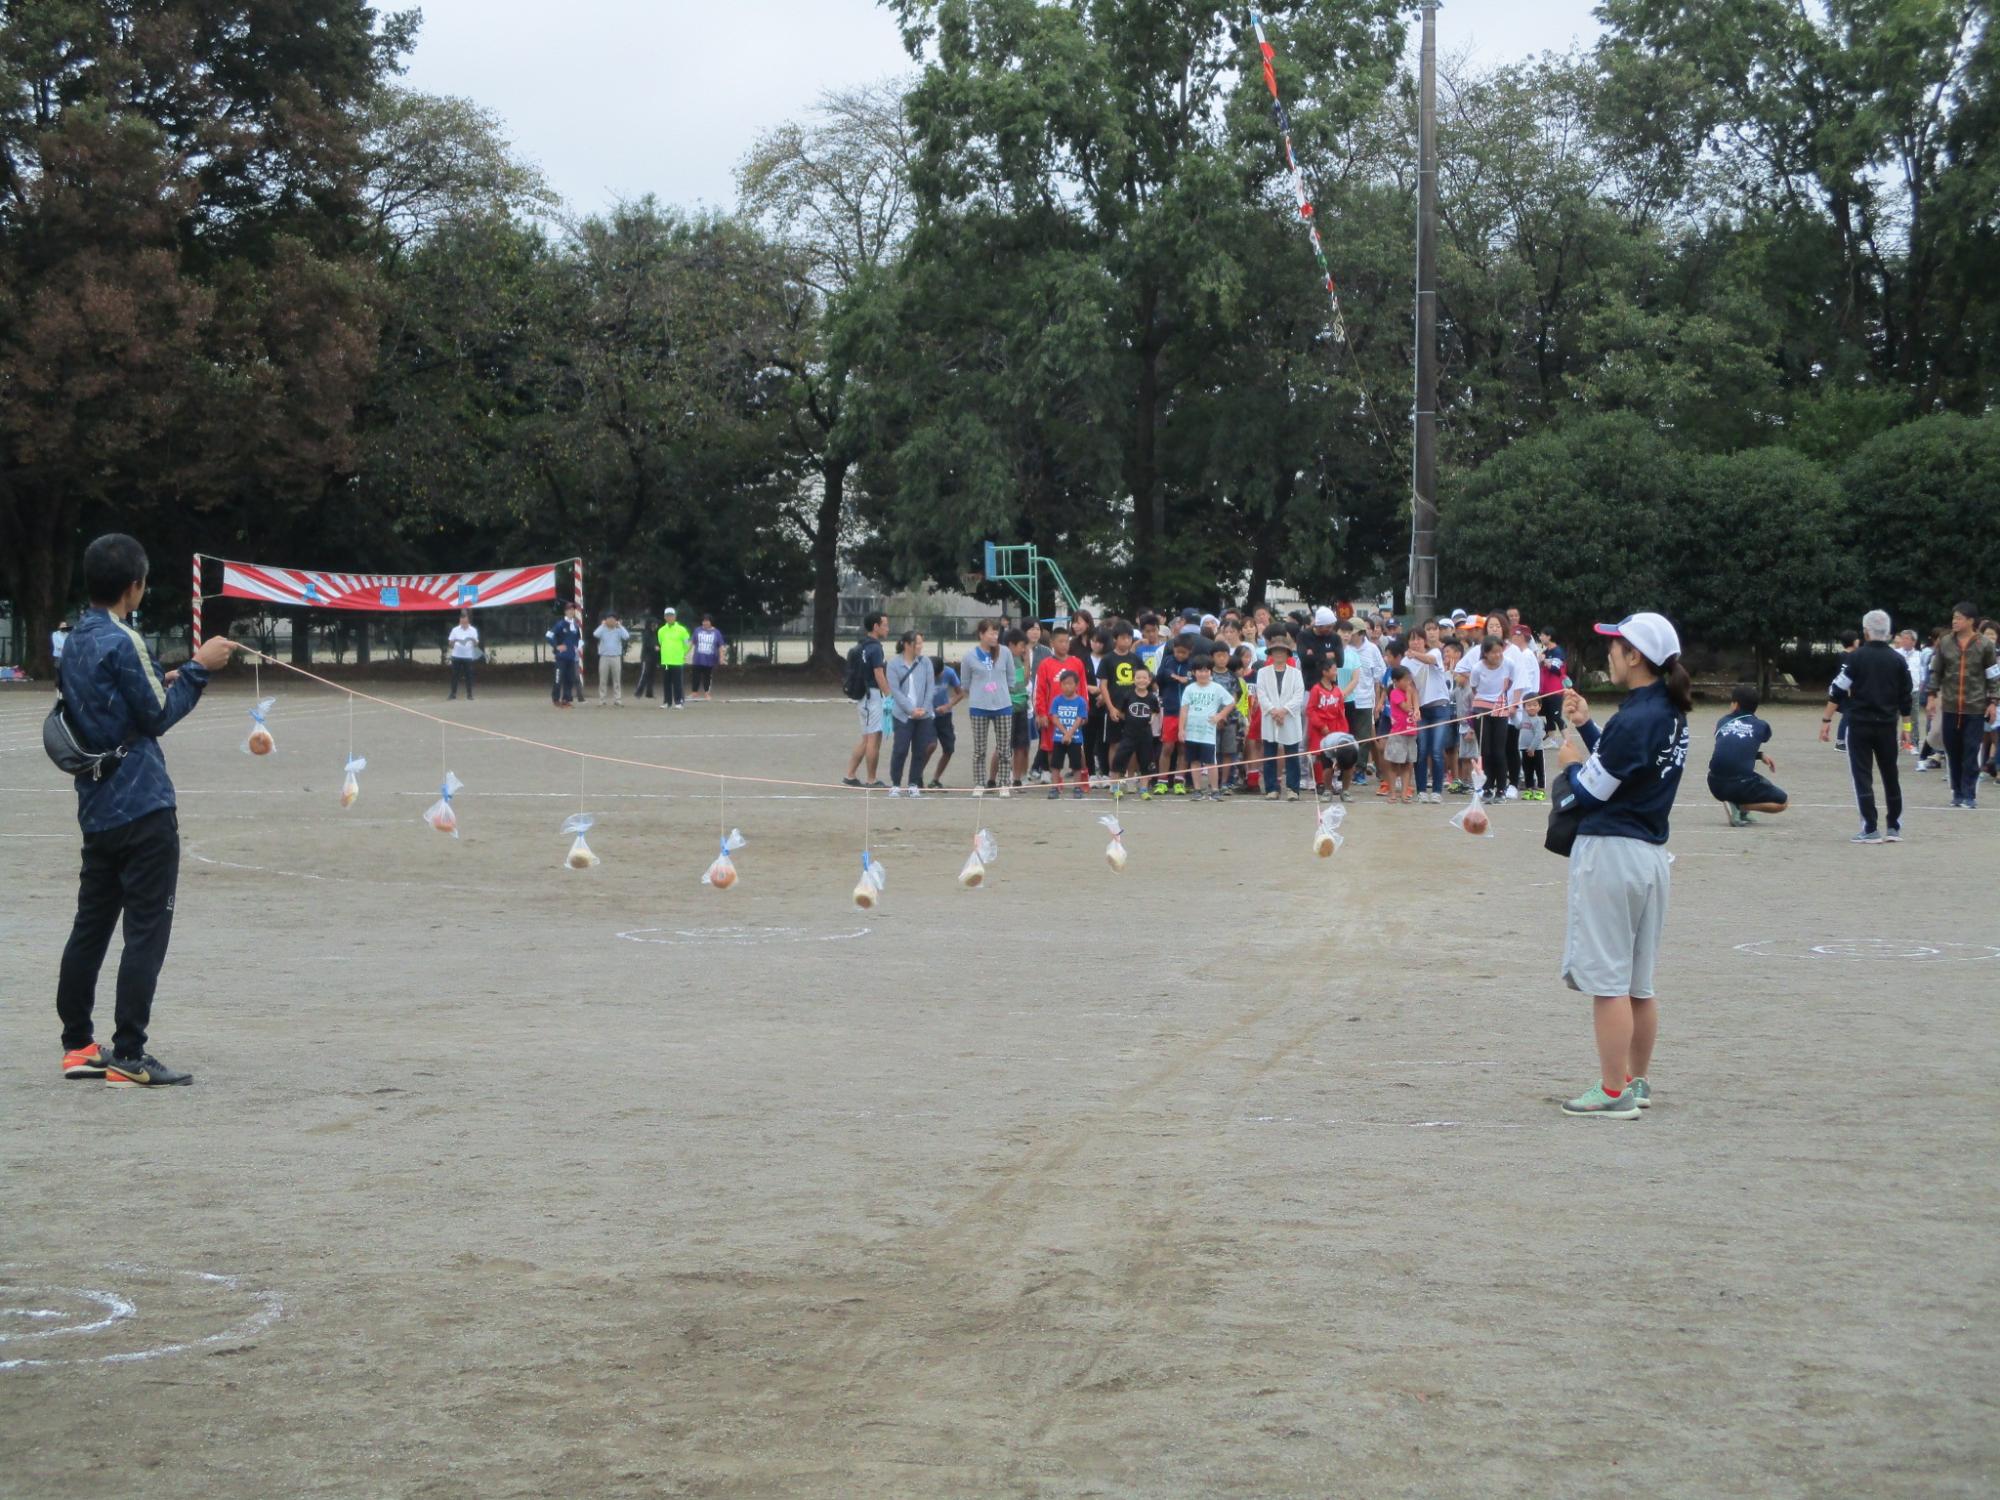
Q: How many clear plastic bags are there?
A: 10